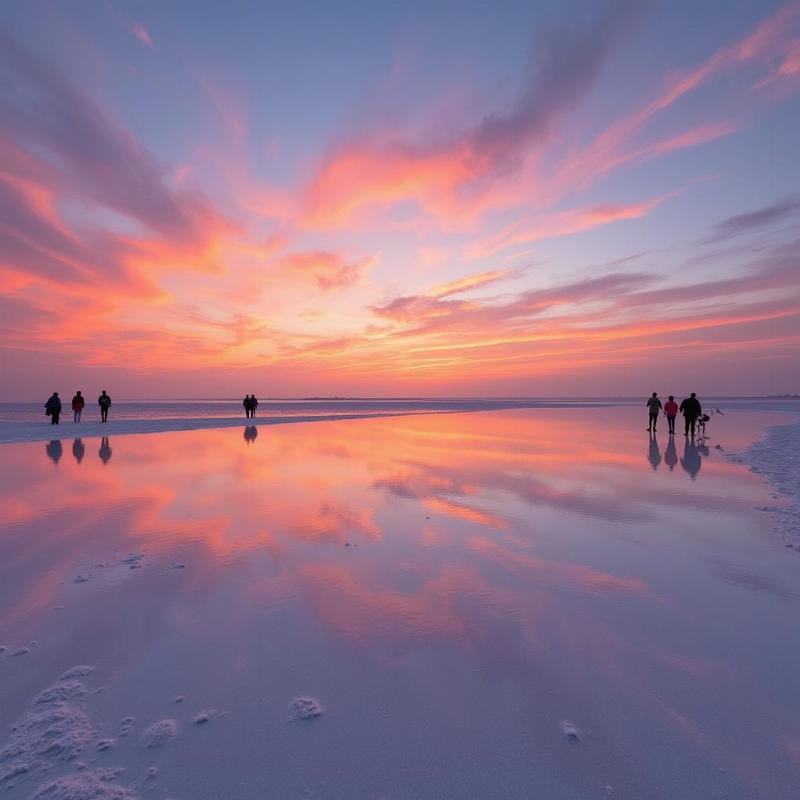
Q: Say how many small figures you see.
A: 8